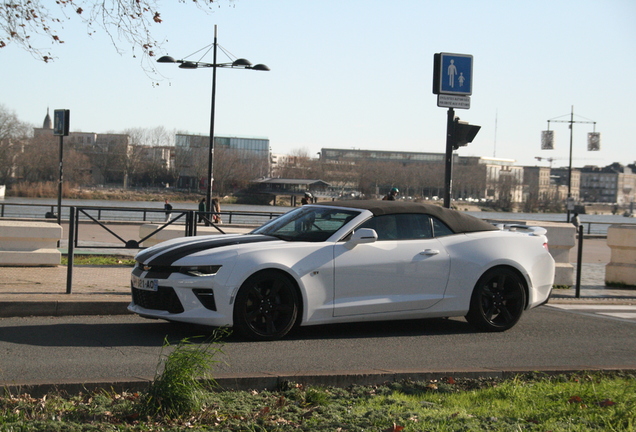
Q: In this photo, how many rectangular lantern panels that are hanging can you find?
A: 2